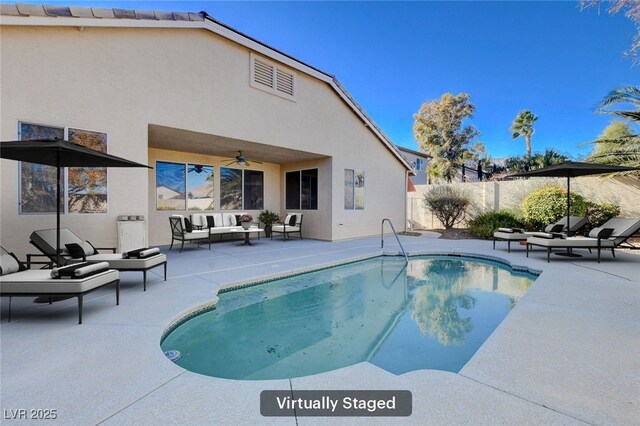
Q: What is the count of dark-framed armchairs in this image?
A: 2